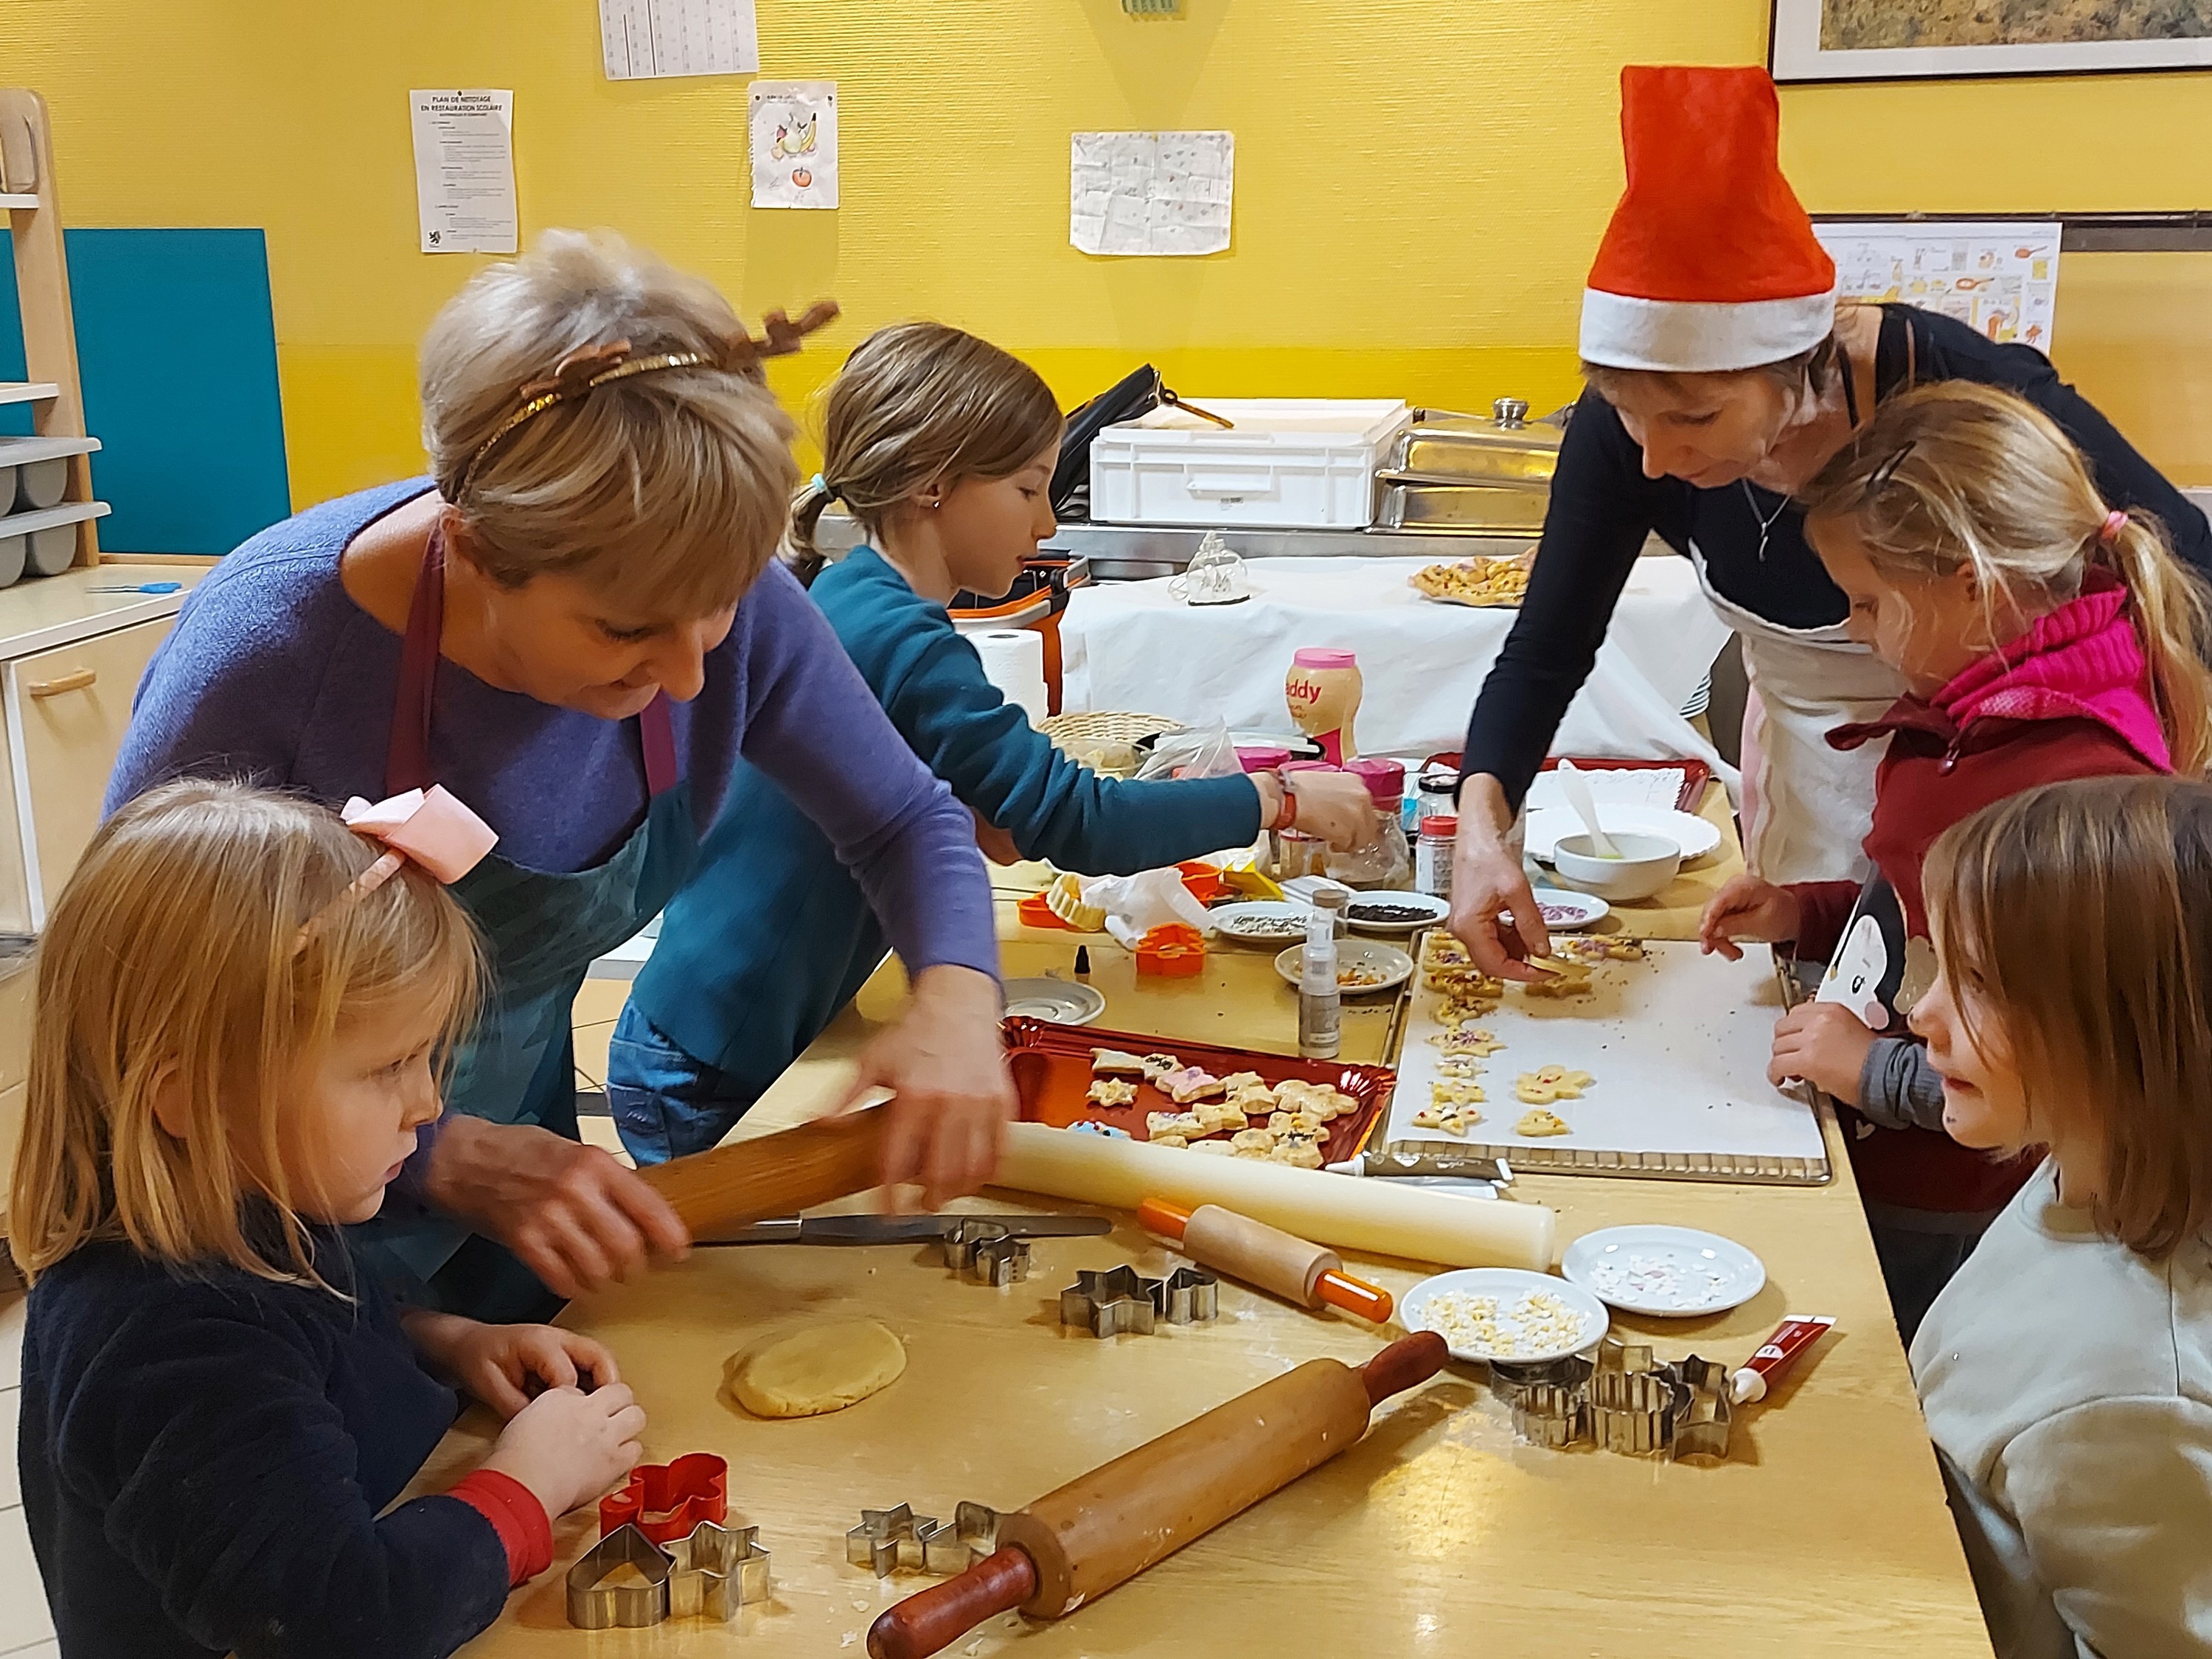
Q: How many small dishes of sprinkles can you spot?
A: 6